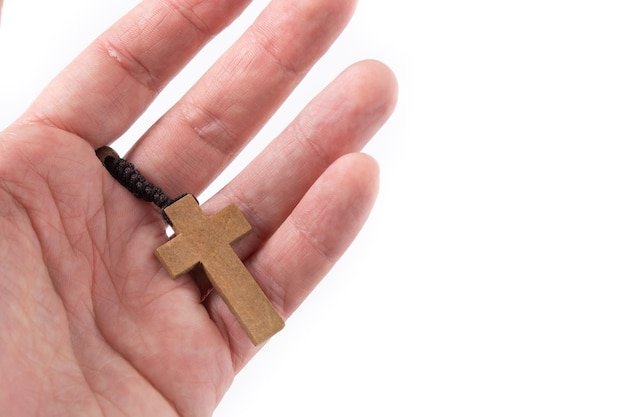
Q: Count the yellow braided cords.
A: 0